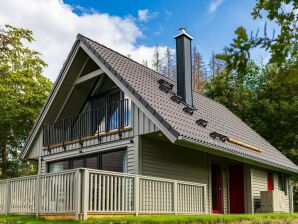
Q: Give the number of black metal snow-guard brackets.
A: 5